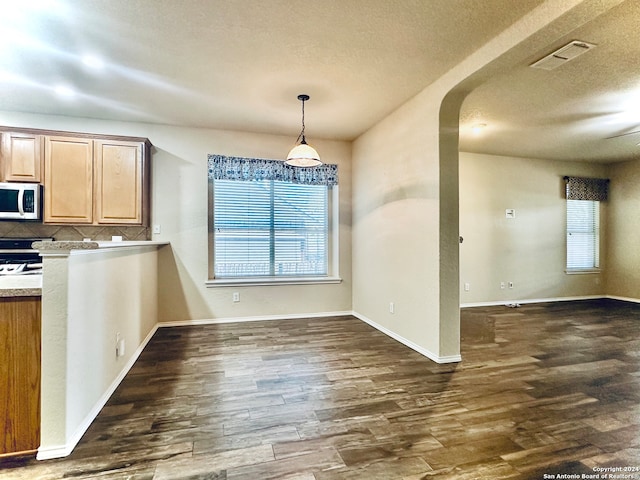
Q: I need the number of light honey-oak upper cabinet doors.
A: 3